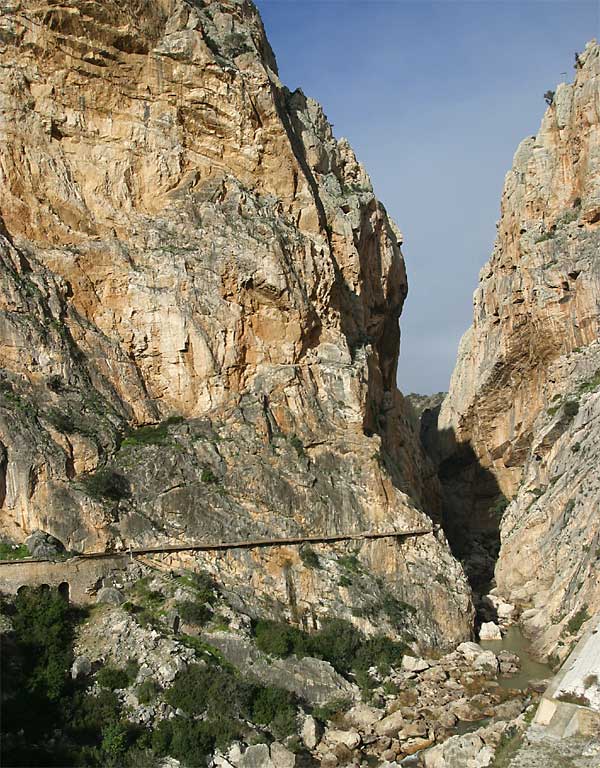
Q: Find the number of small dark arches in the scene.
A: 3